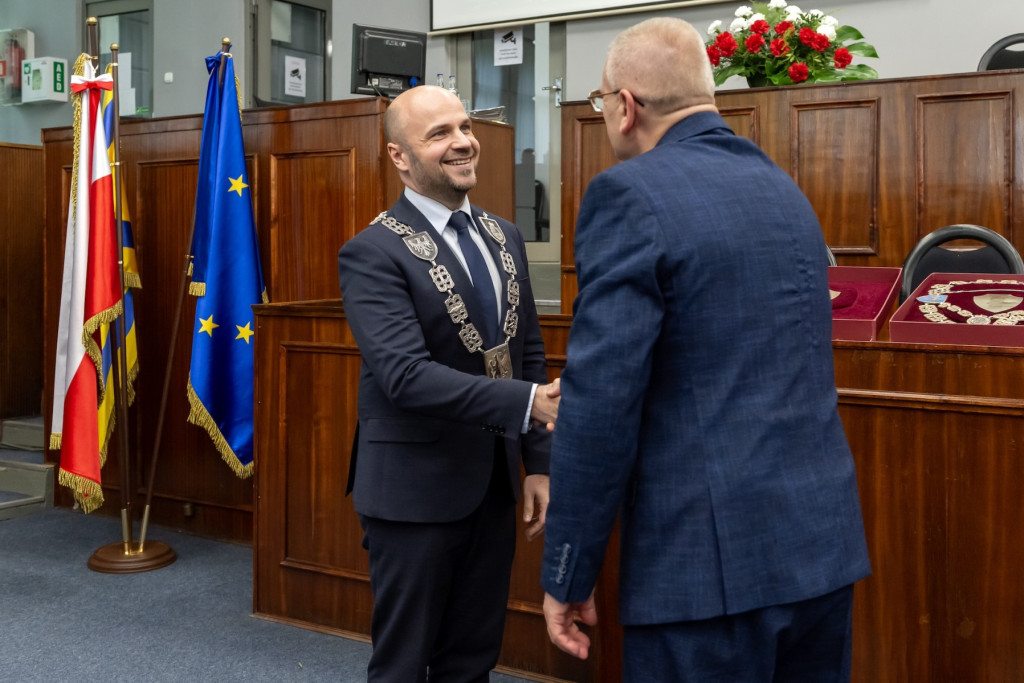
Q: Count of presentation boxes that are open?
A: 2